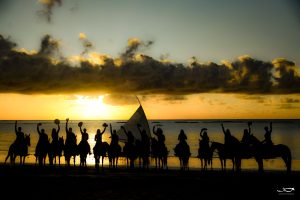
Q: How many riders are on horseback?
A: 15